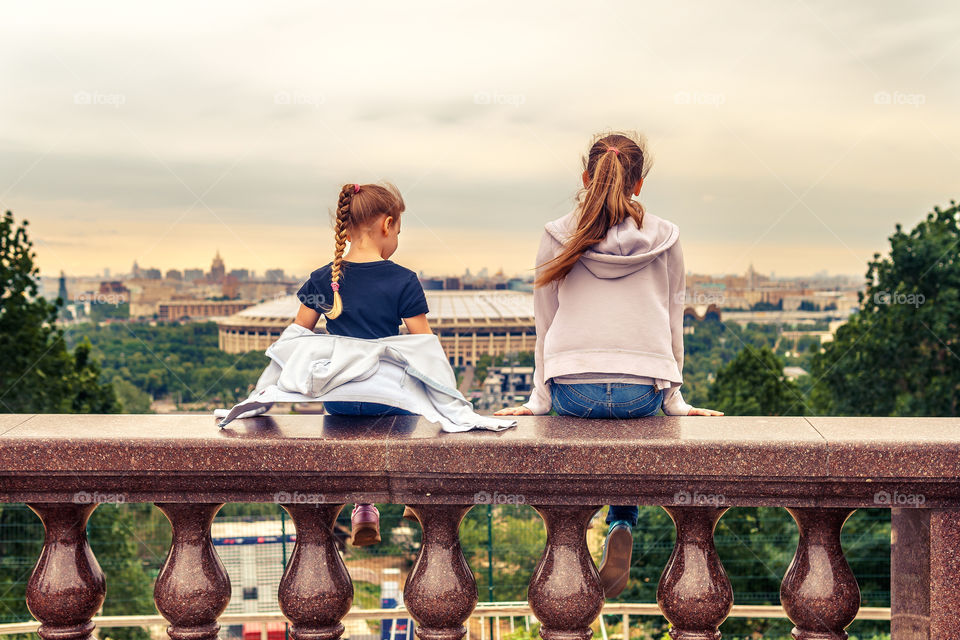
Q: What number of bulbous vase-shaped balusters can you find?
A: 7